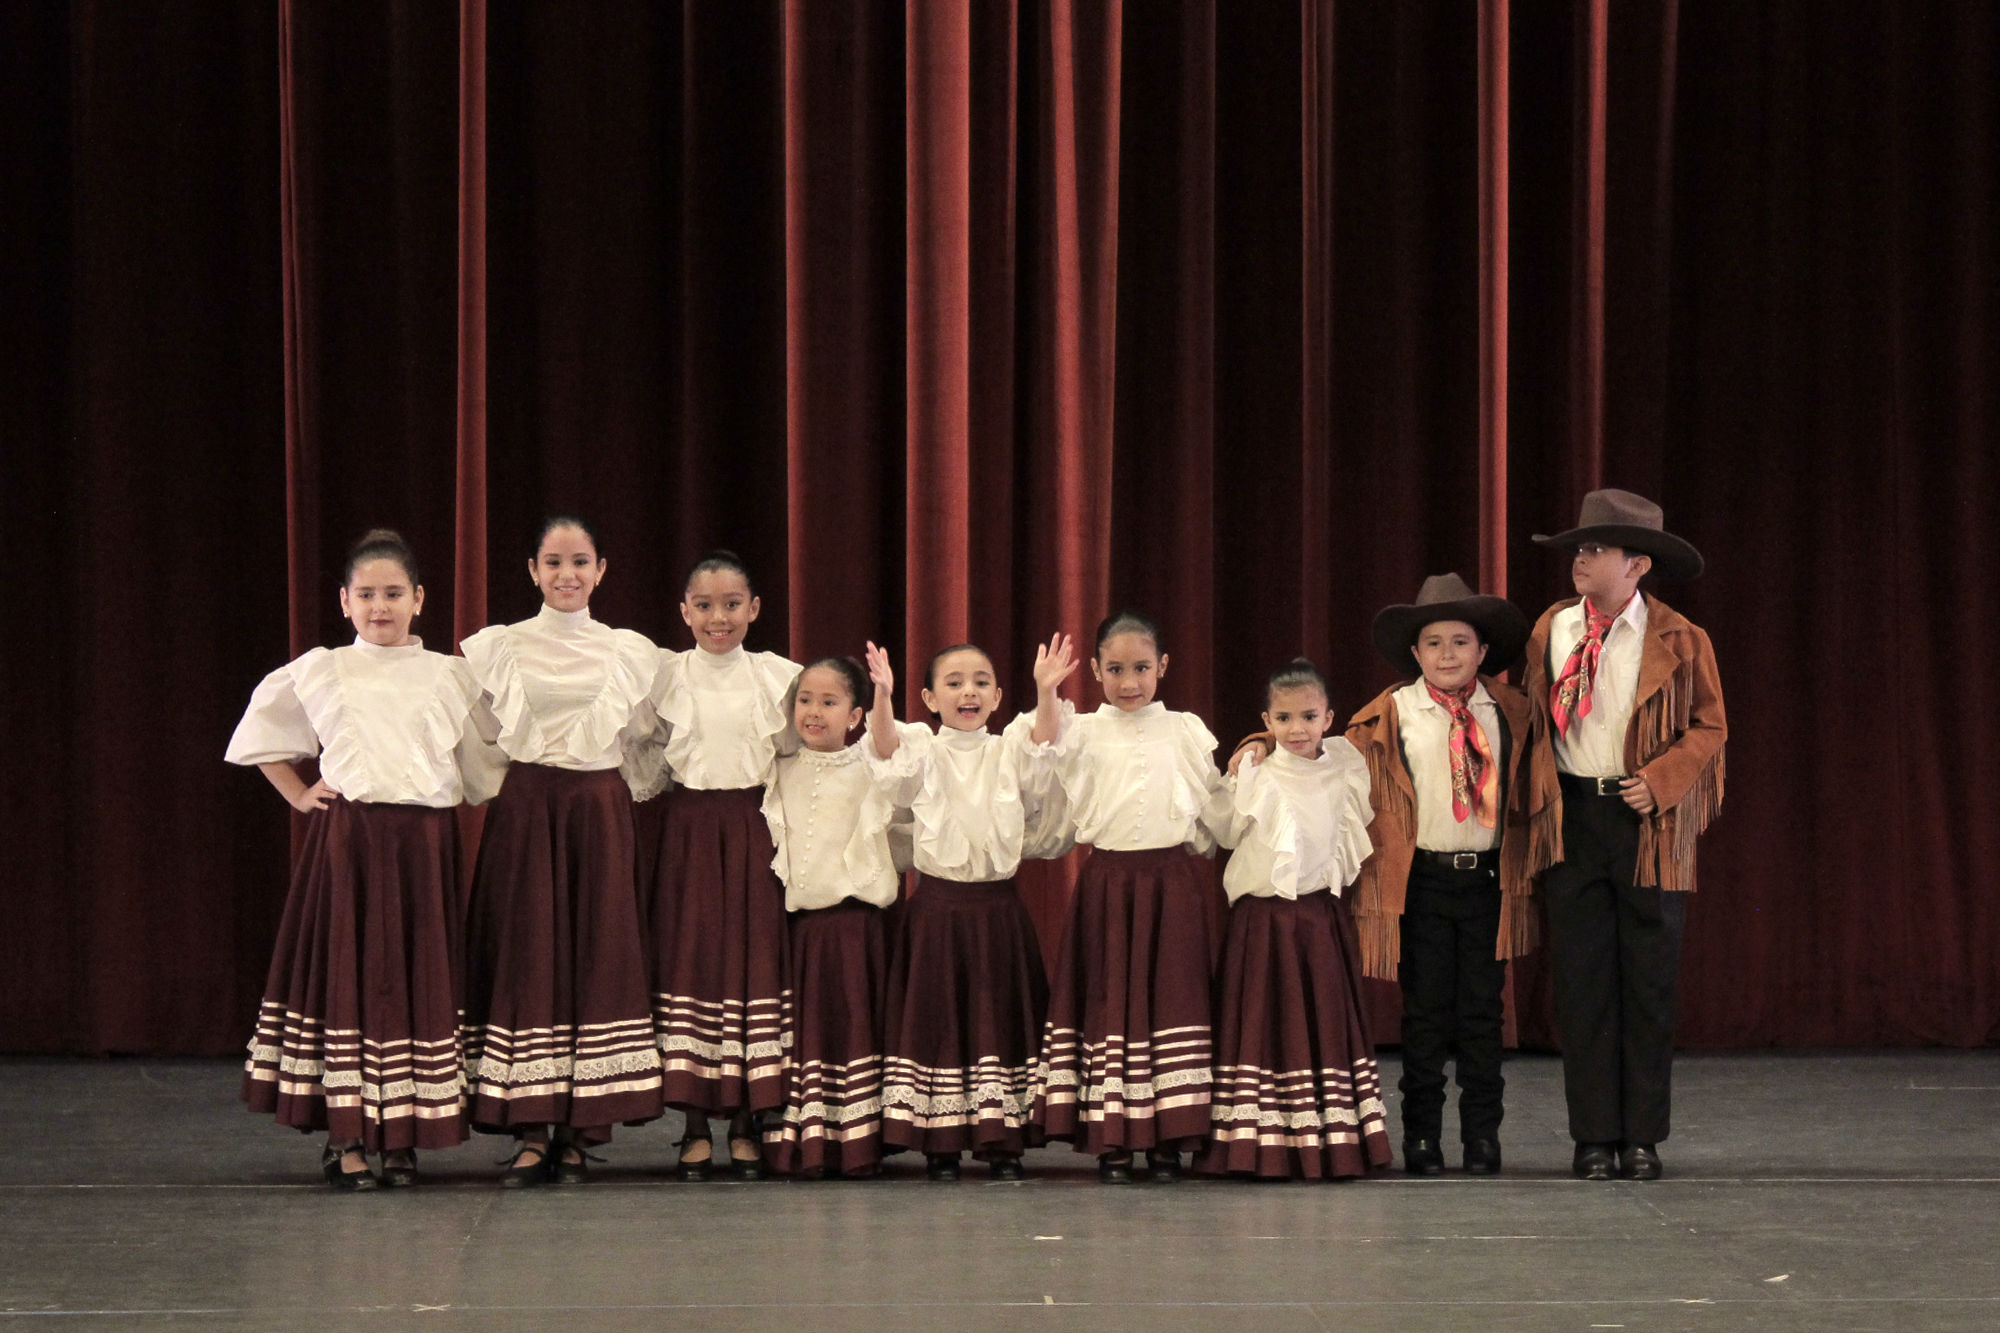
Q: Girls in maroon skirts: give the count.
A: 7